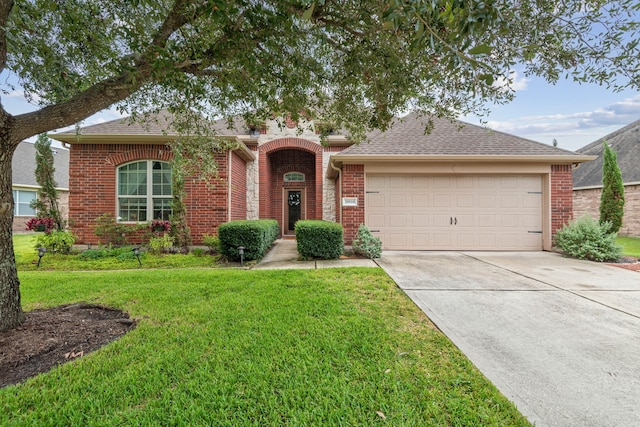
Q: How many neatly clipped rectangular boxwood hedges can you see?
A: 2